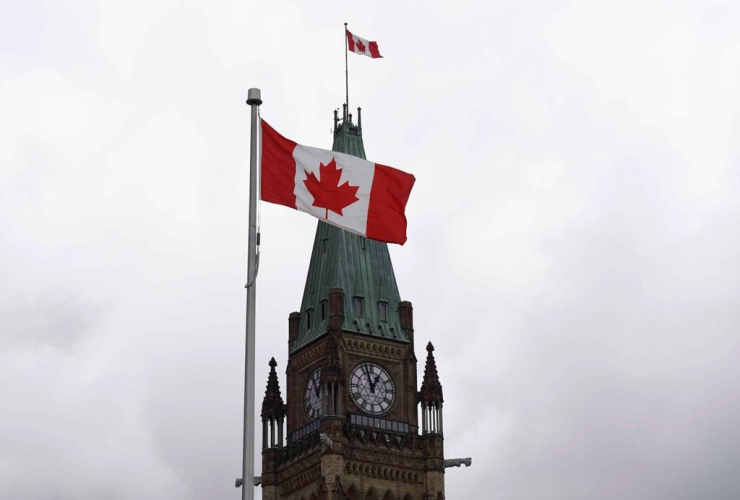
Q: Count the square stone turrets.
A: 3